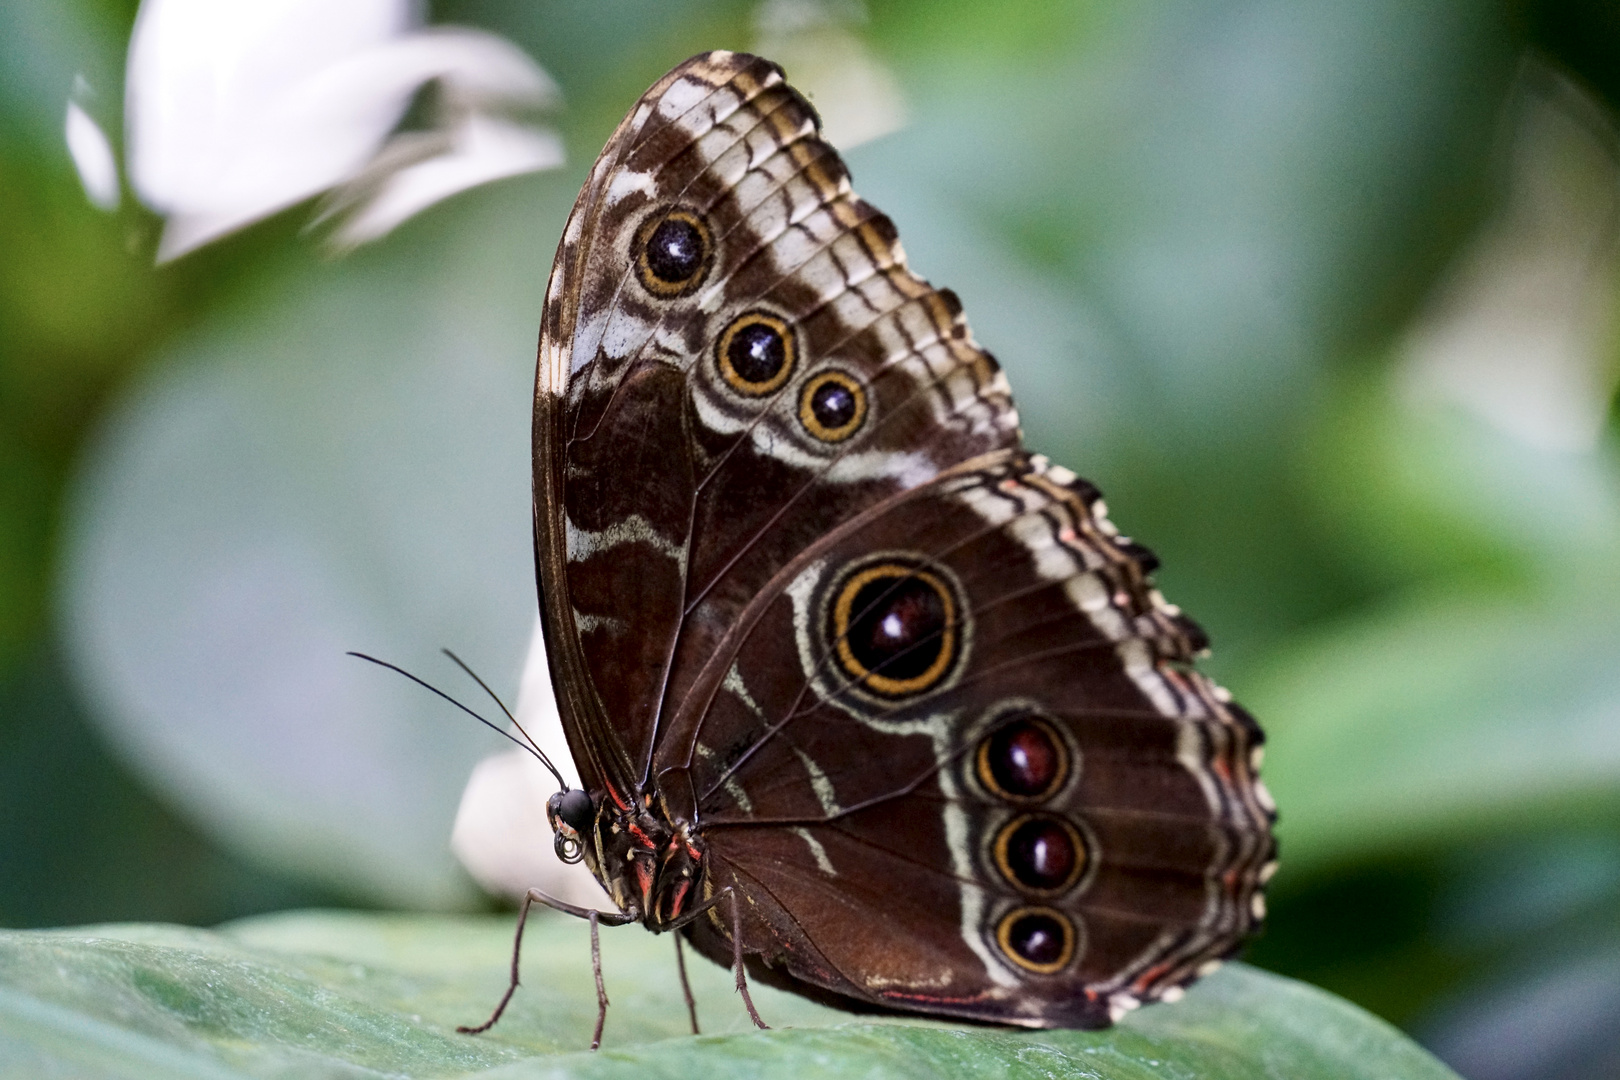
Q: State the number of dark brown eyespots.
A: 7